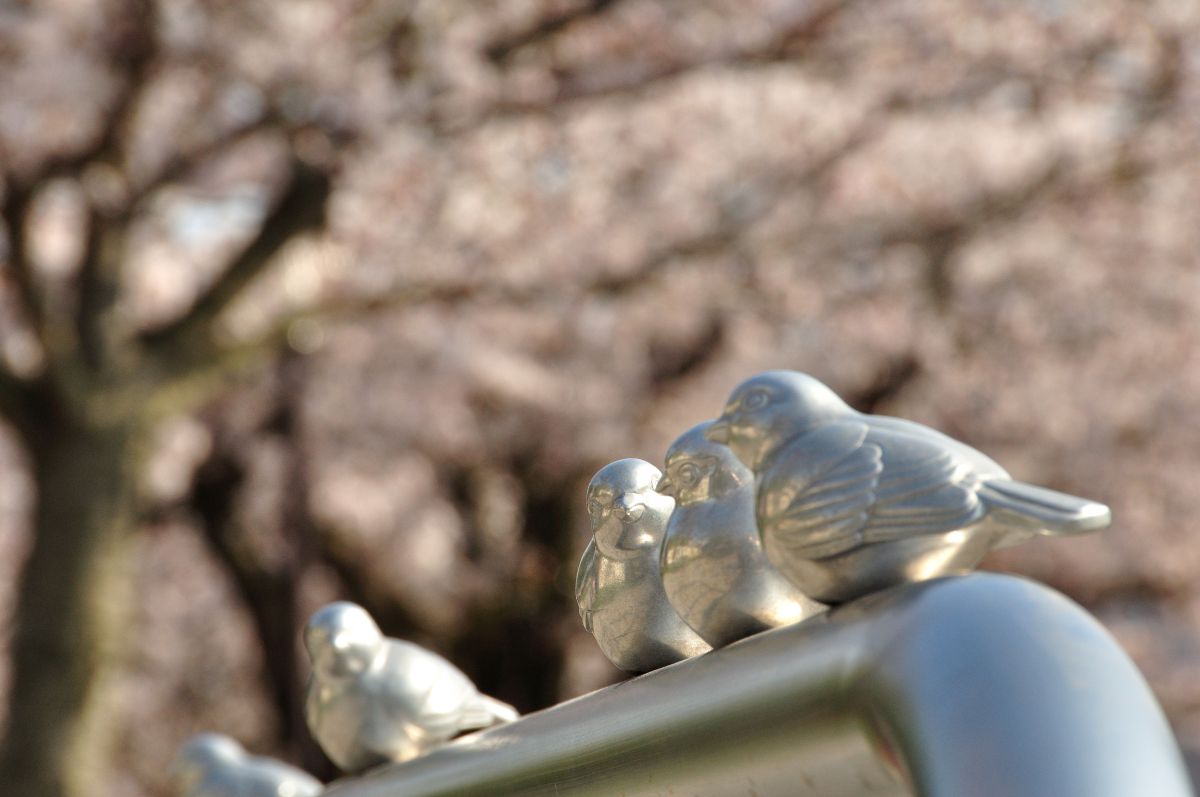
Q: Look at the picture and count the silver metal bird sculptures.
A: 5